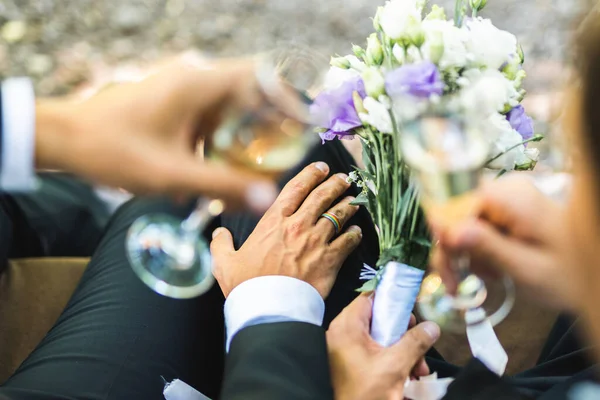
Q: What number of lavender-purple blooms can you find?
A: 3